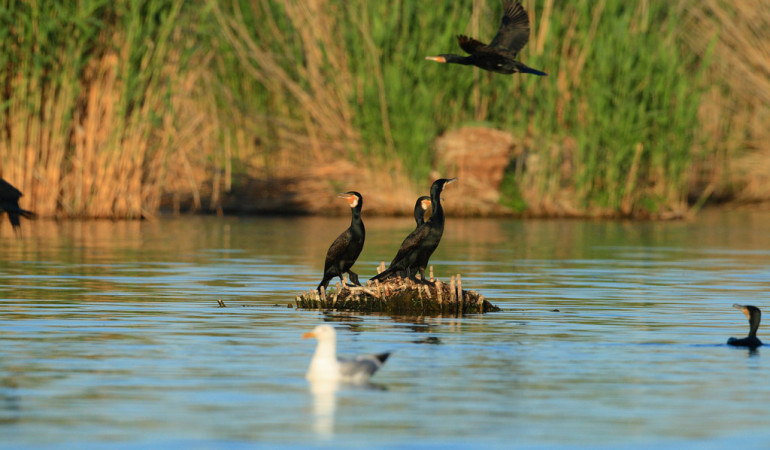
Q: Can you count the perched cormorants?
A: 3